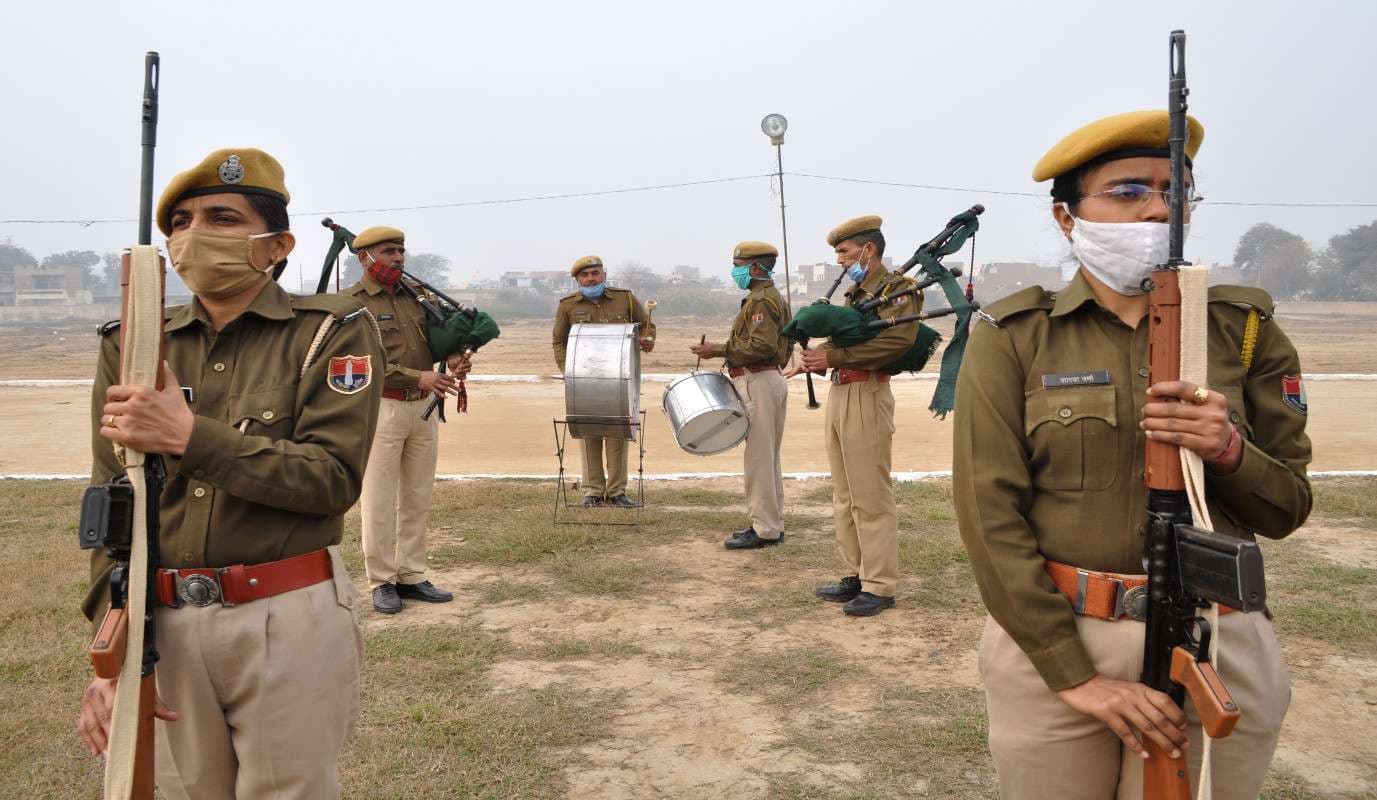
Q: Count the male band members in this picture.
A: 4